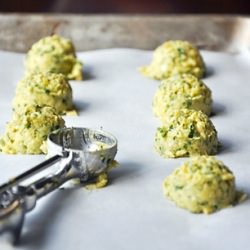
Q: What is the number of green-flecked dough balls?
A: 7